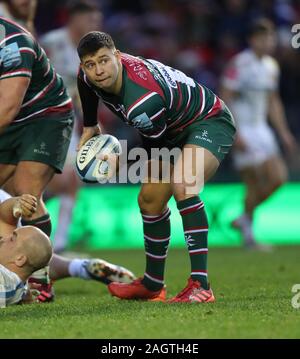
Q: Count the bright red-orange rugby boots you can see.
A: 2